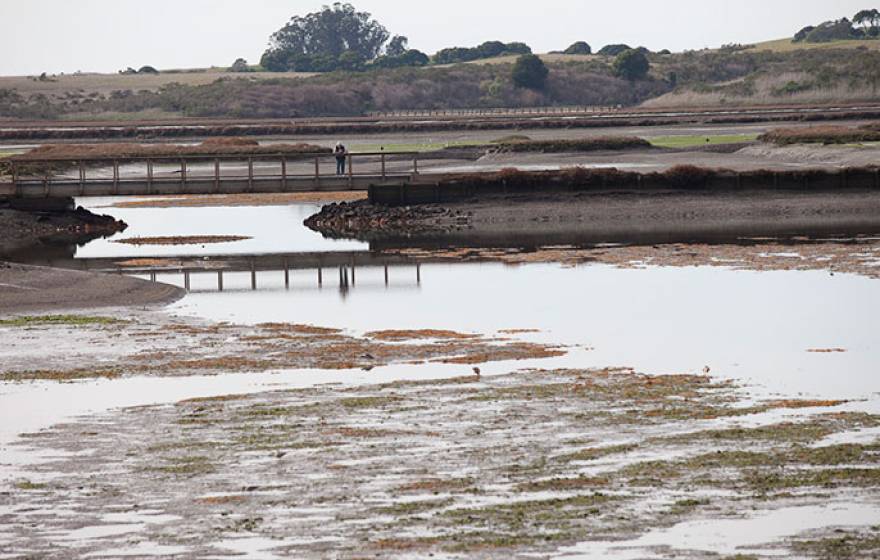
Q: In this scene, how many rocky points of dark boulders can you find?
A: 2